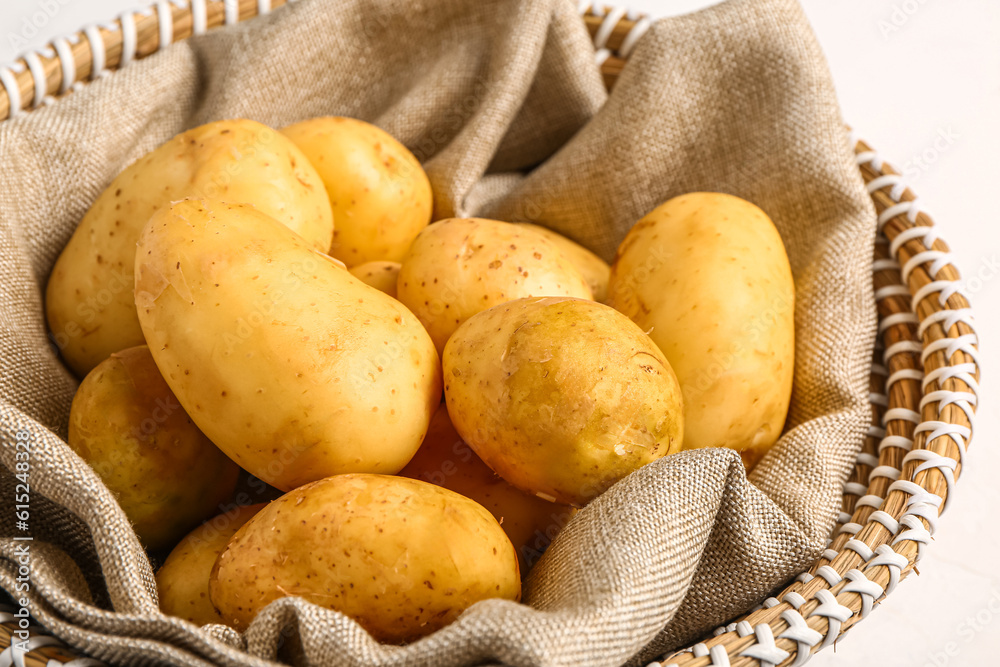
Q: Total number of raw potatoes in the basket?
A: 12